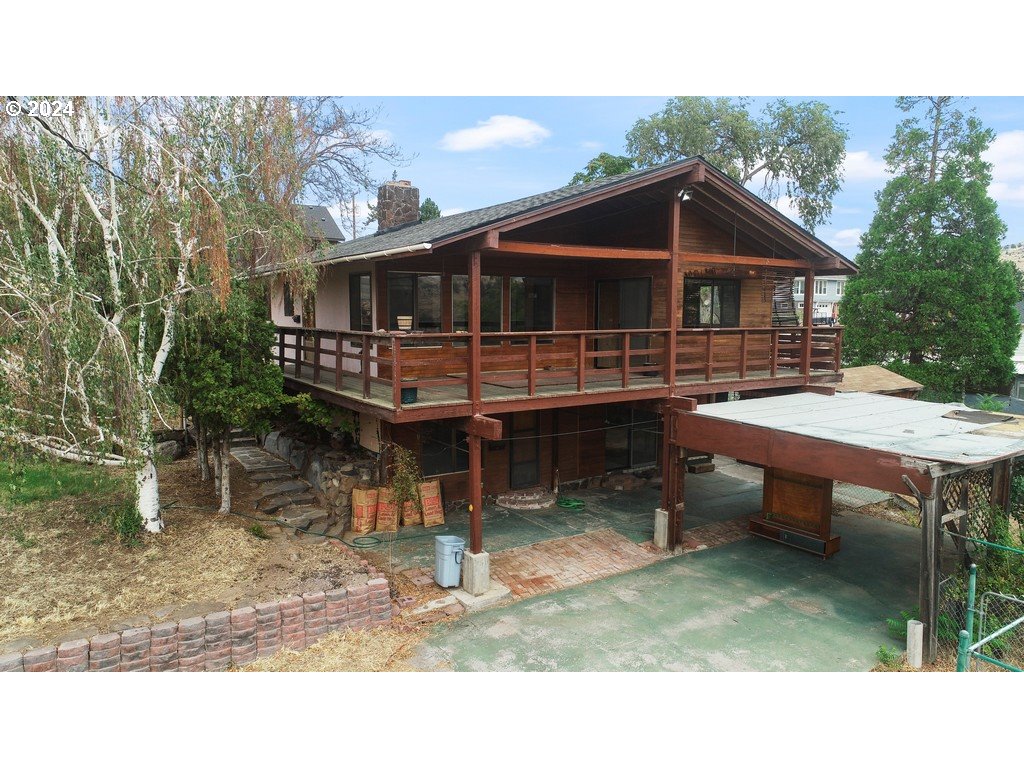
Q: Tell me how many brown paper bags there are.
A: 4